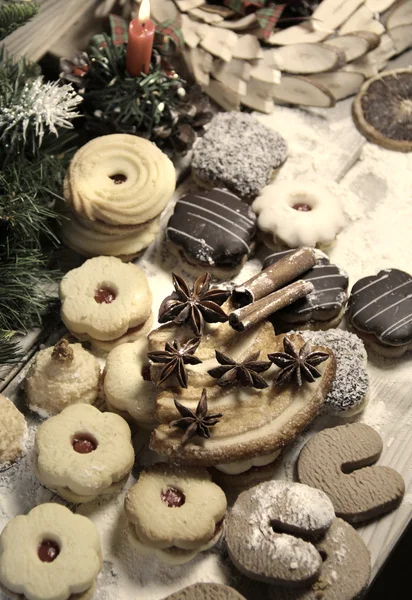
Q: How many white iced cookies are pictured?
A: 1